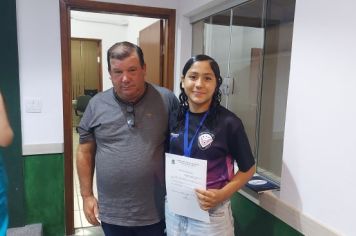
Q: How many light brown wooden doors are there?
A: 1